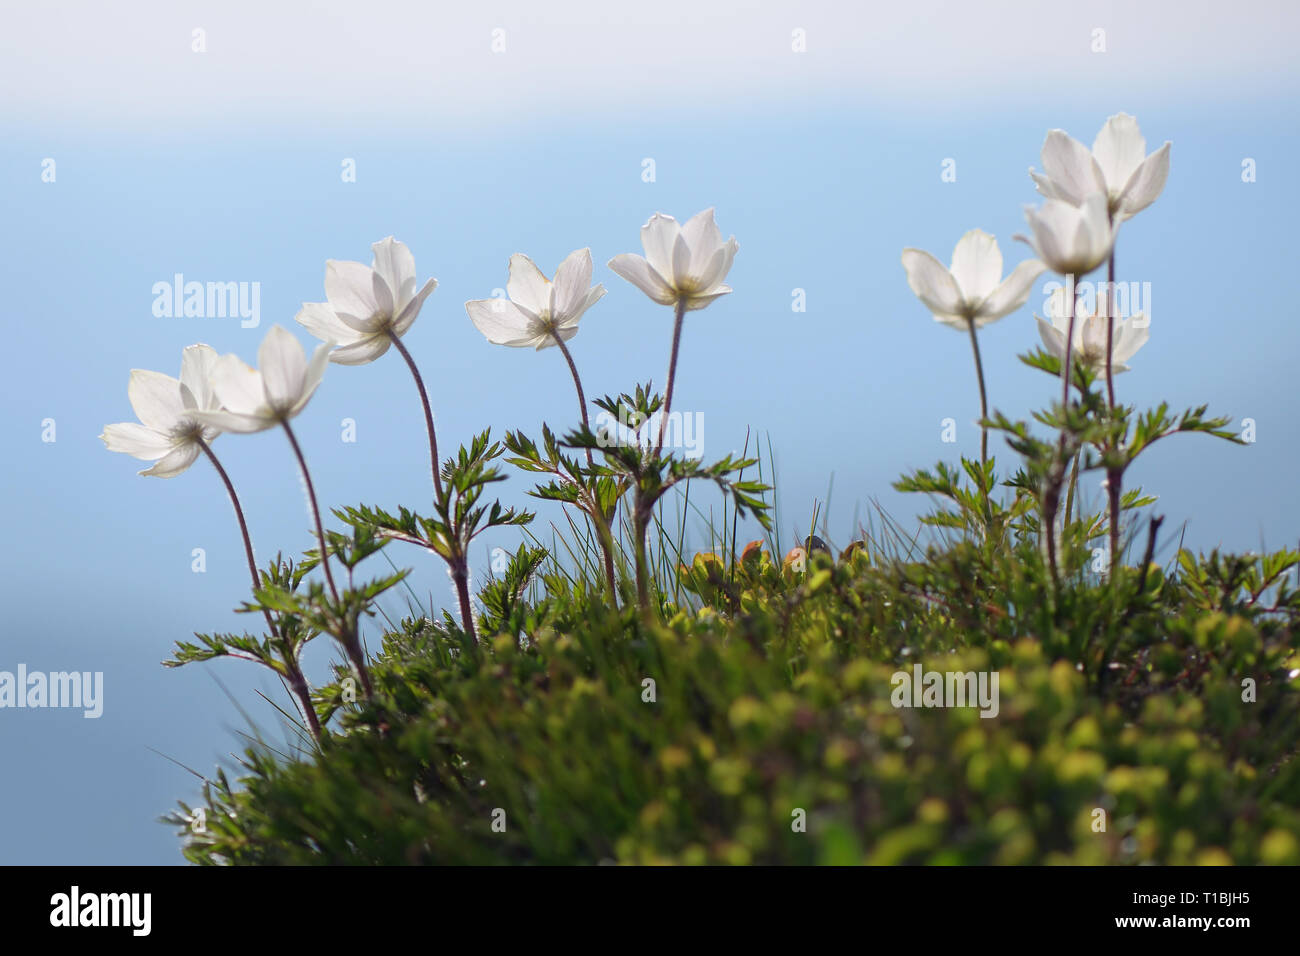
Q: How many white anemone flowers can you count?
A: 9